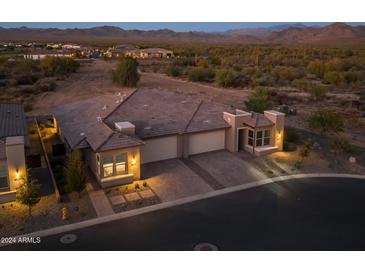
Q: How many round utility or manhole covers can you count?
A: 2